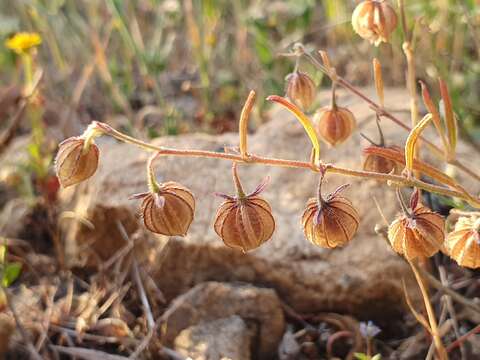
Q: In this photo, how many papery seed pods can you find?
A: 10